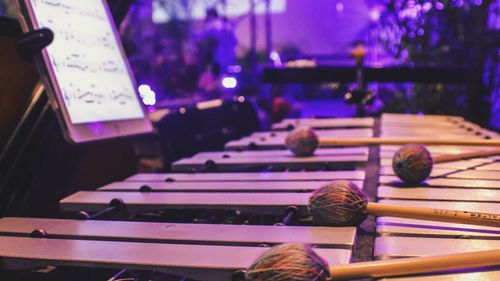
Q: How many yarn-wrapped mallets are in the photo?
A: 4